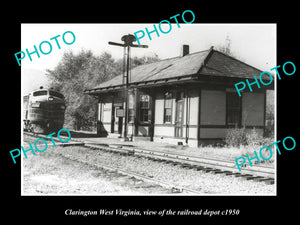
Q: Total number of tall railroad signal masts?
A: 1